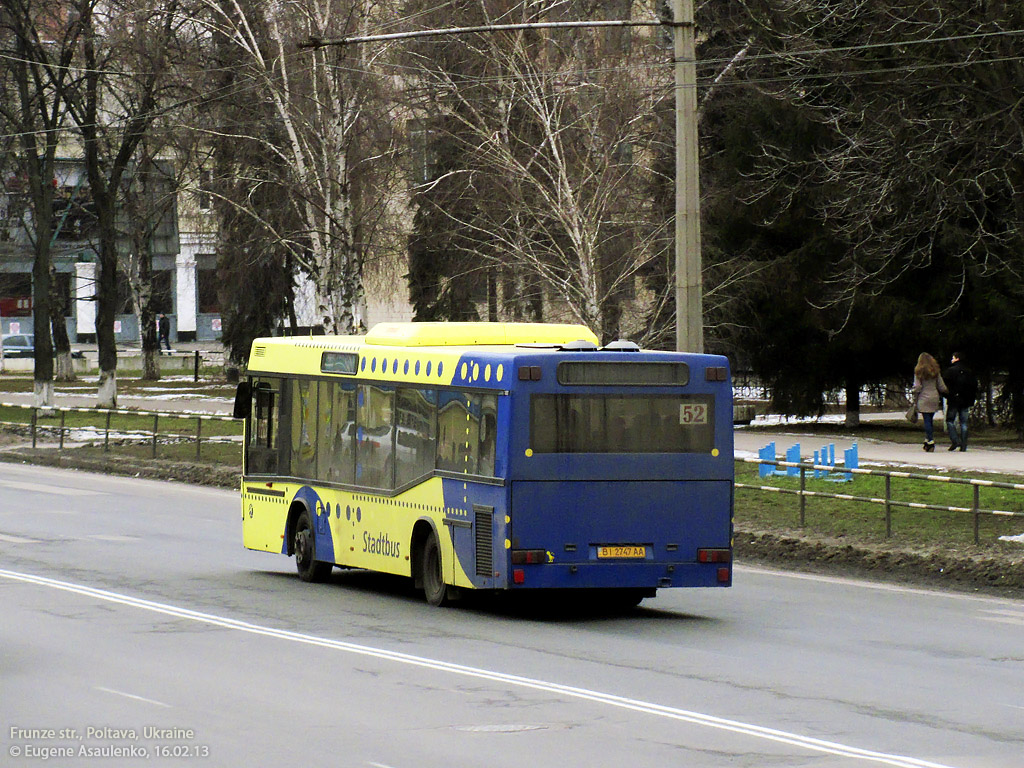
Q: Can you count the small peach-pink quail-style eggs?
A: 0